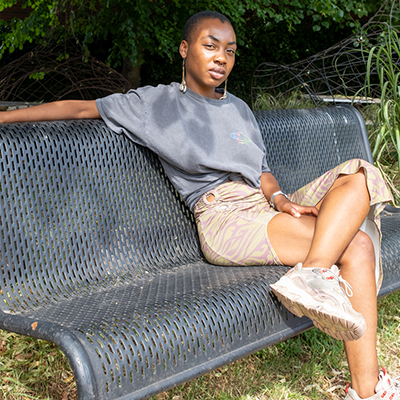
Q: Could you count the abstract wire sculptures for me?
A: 2